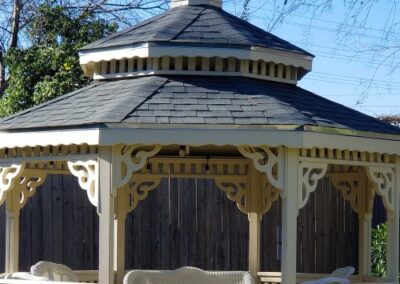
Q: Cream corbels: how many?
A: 11